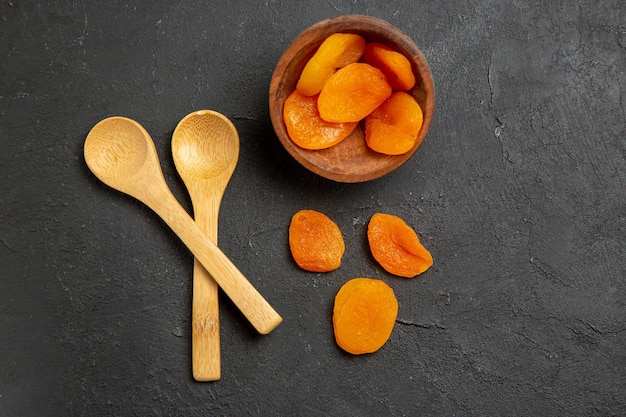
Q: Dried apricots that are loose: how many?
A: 3